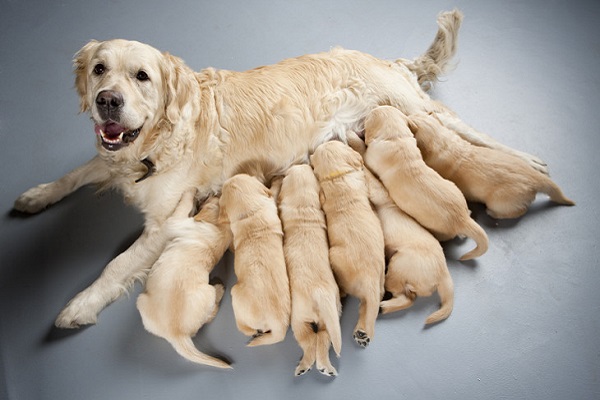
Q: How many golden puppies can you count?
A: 7